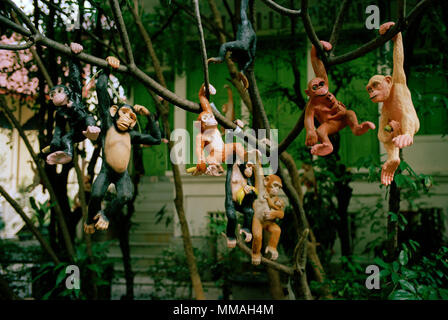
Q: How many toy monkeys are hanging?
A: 8